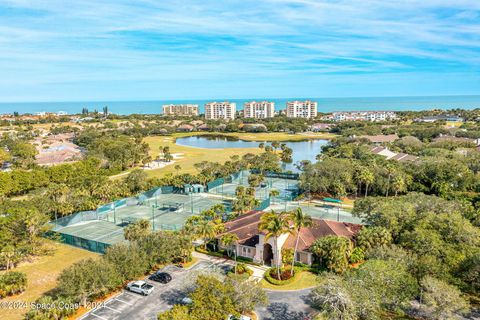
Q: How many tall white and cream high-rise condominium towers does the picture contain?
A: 4